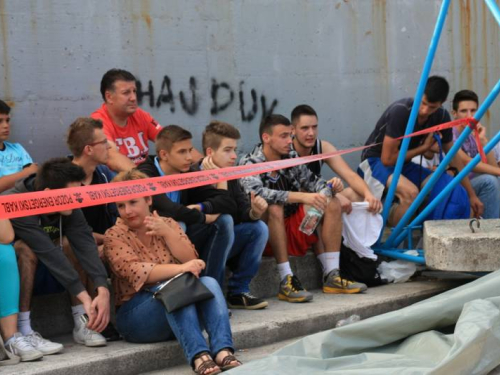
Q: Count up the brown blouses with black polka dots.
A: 1